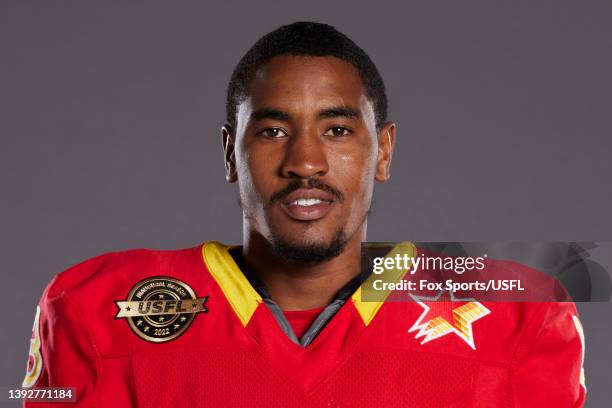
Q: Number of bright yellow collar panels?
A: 2